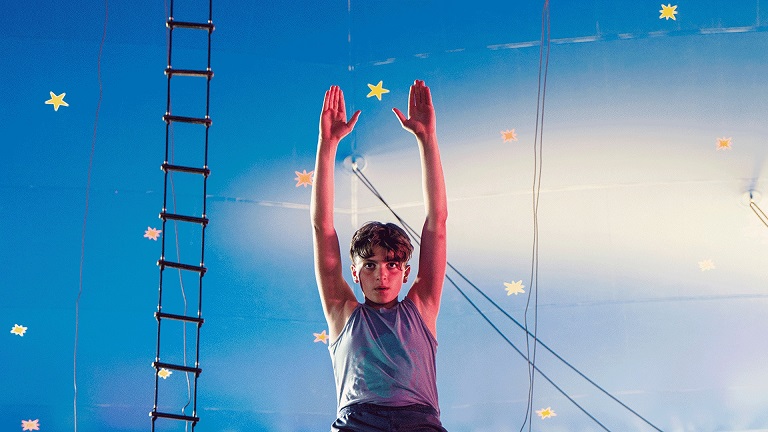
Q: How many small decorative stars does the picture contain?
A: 14